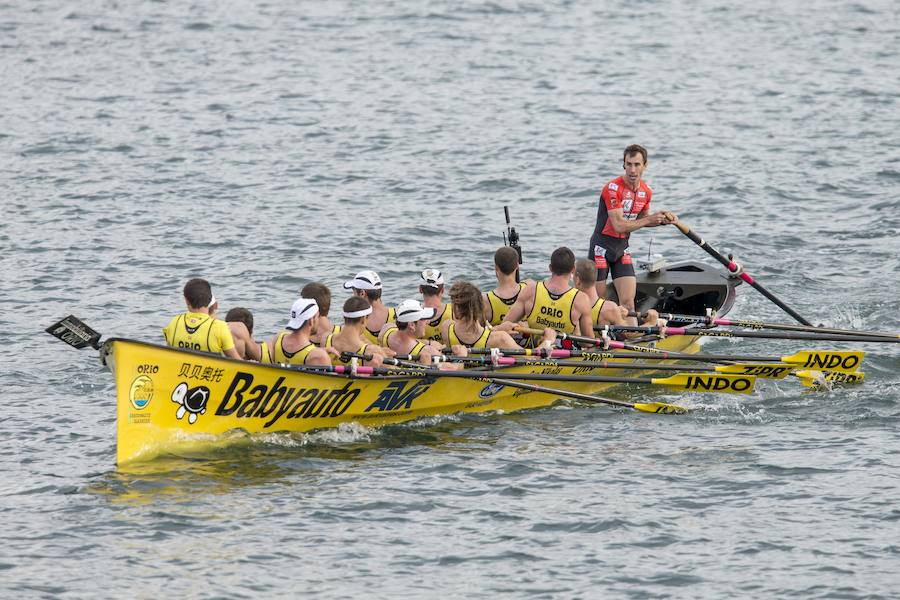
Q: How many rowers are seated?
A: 13